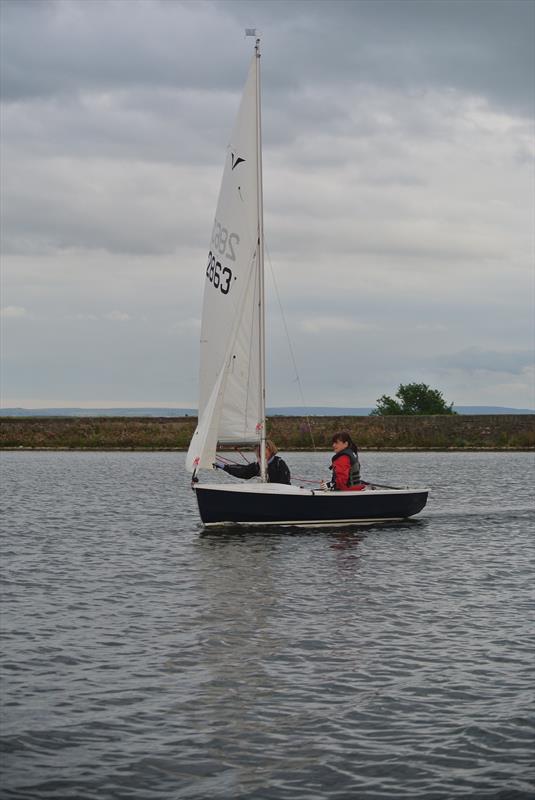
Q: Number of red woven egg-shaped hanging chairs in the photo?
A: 0